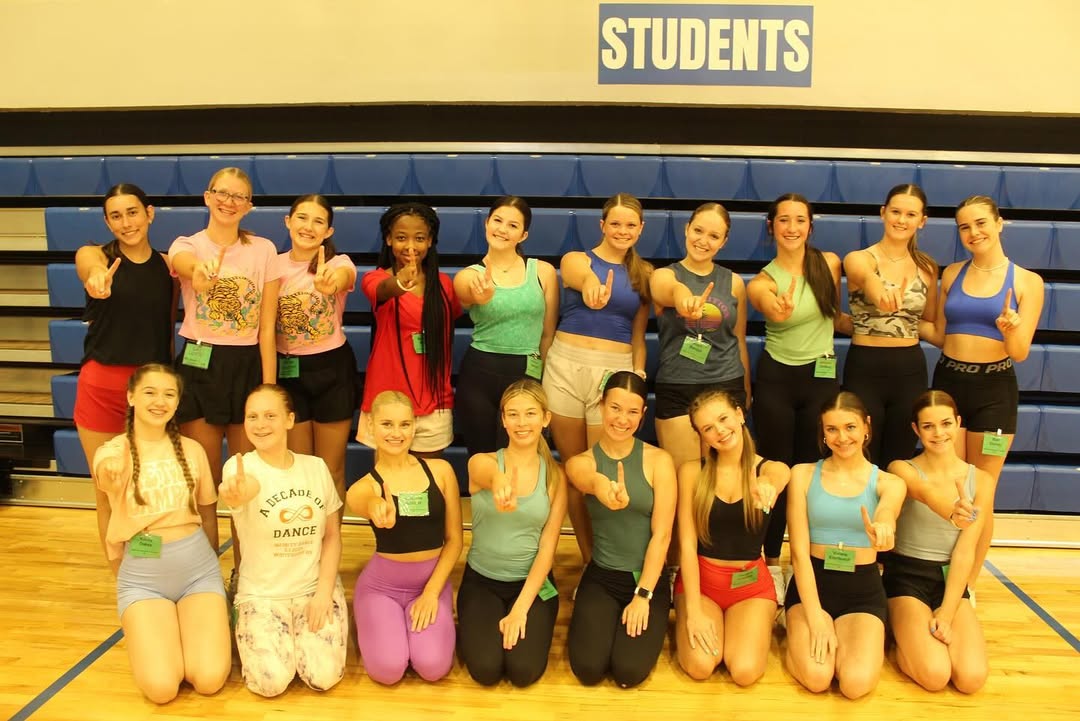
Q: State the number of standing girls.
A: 10